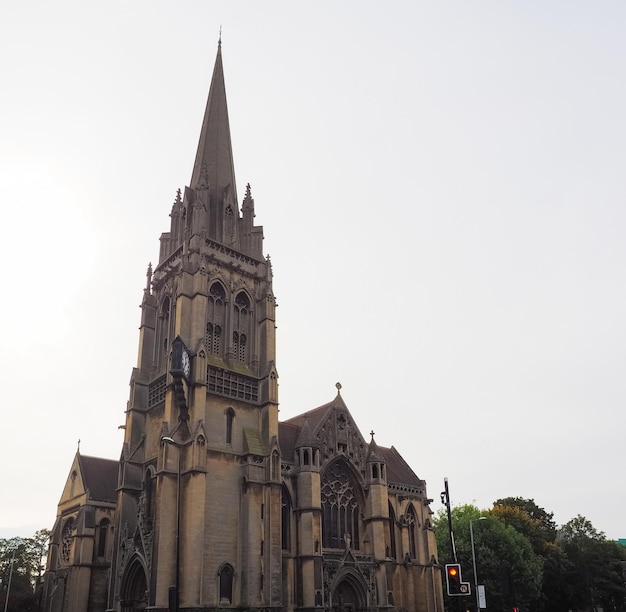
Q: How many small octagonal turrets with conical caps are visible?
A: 2